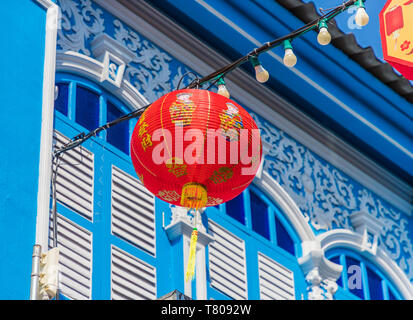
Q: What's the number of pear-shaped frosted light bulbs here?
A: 5